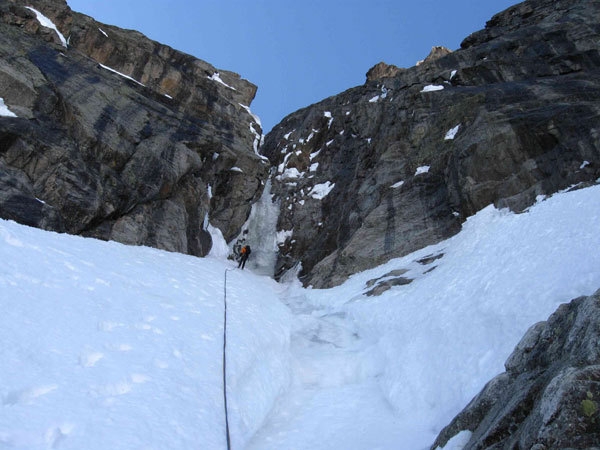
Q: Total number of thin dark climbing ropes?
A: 1